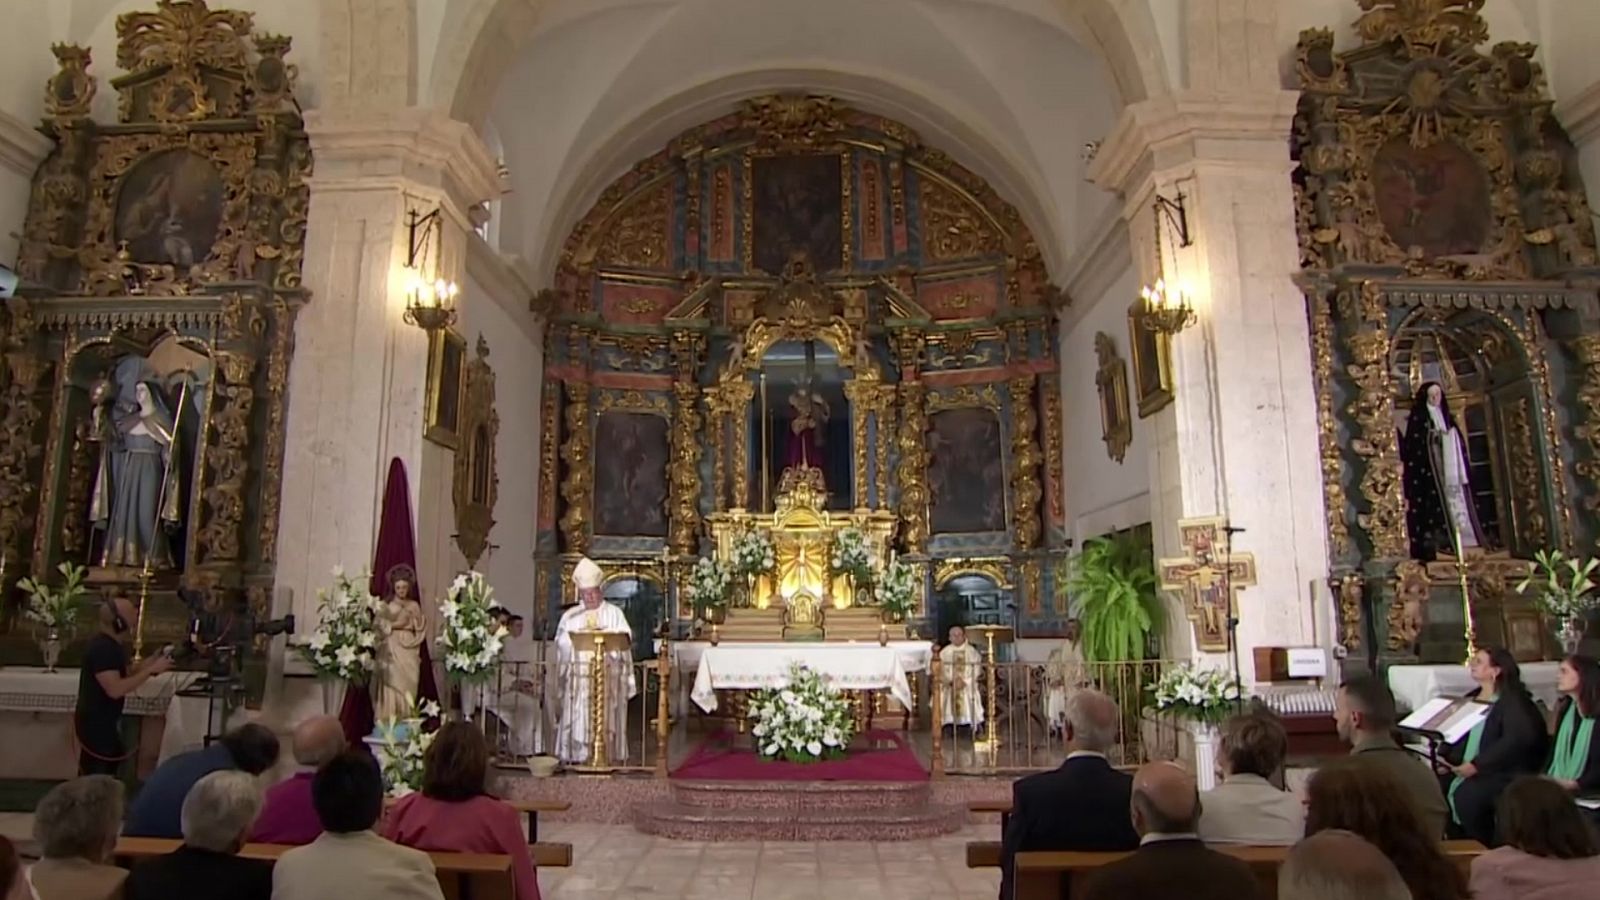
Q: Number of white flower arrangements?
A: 11